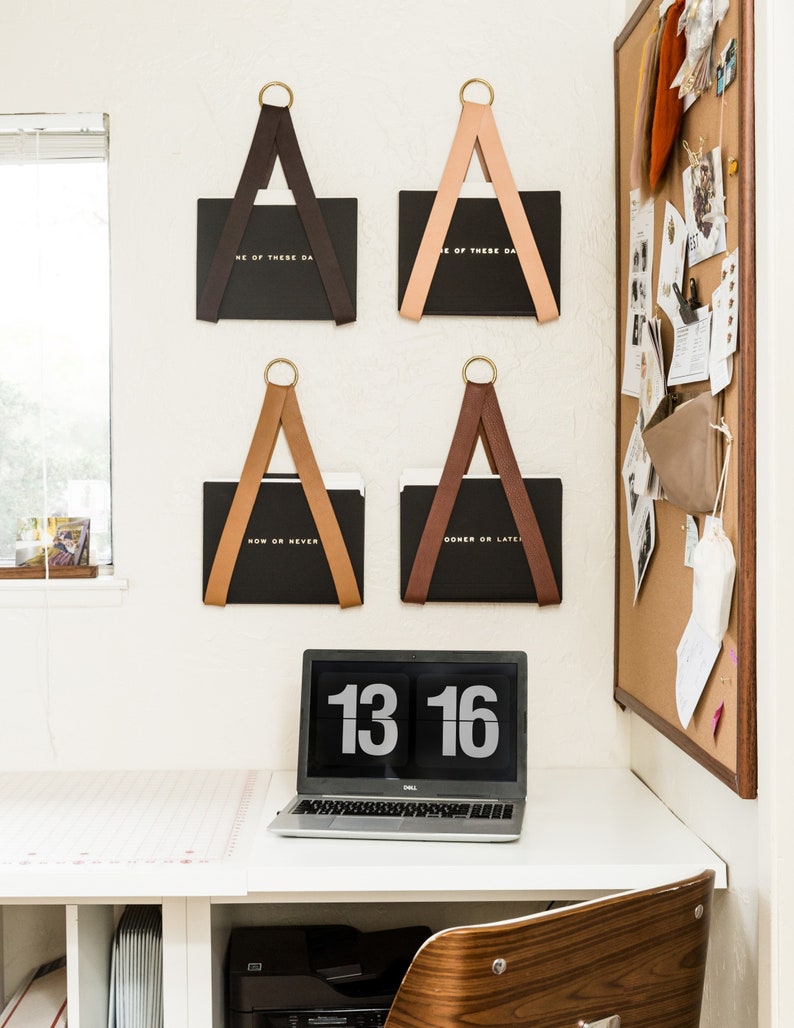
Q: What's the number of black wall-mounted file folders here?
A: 4